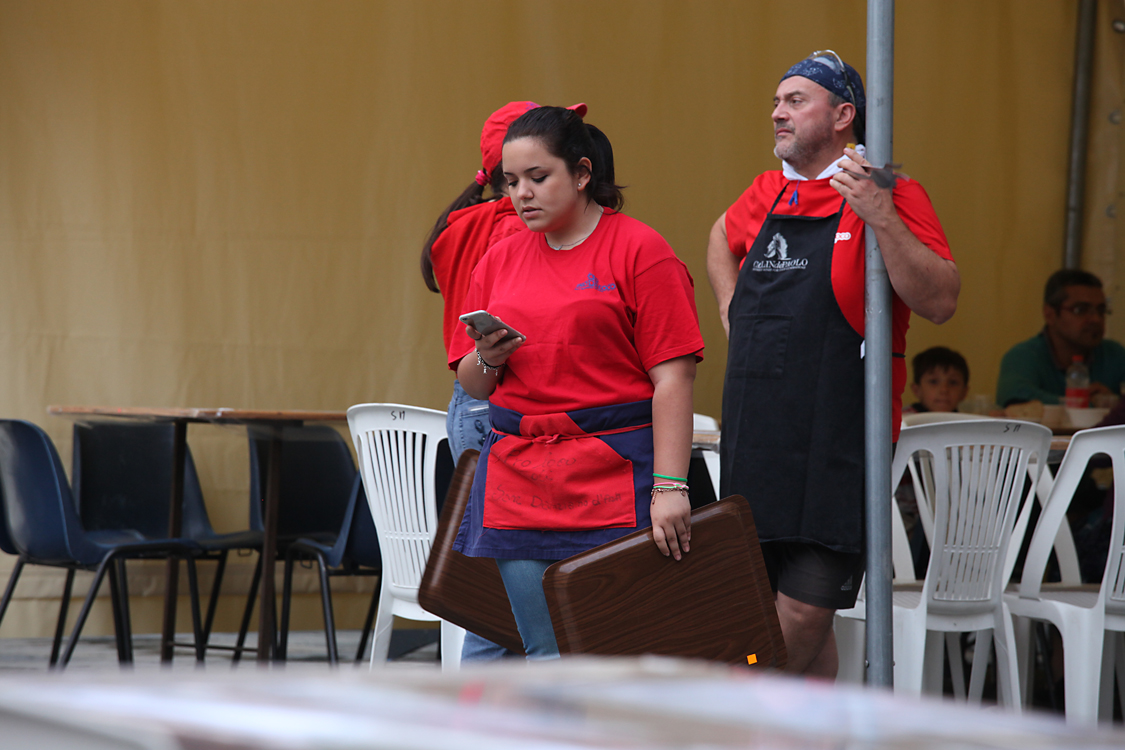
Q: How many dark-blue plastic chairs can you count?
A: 4